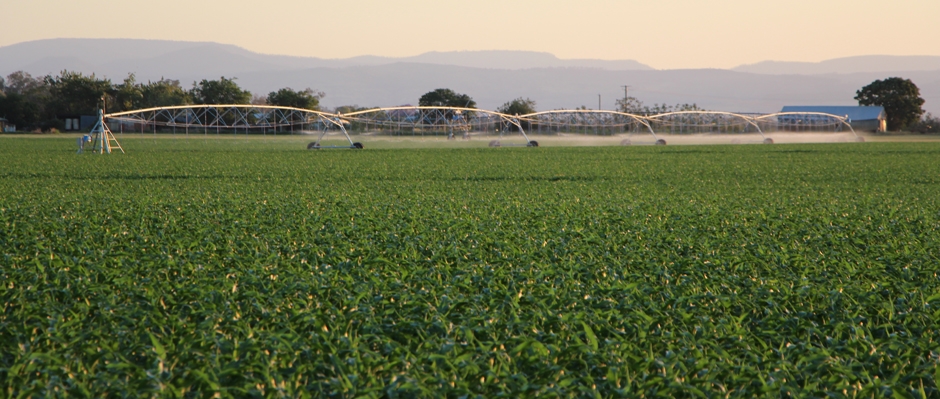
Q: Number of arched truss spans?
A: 5